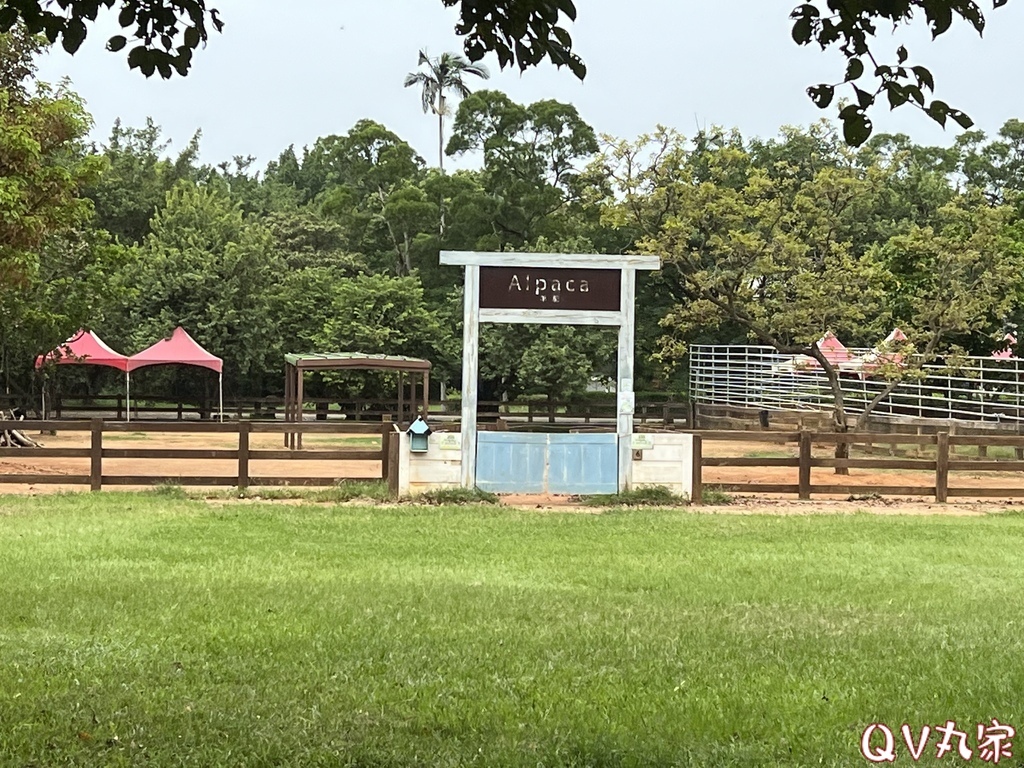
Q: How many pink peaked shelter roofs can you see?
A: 5